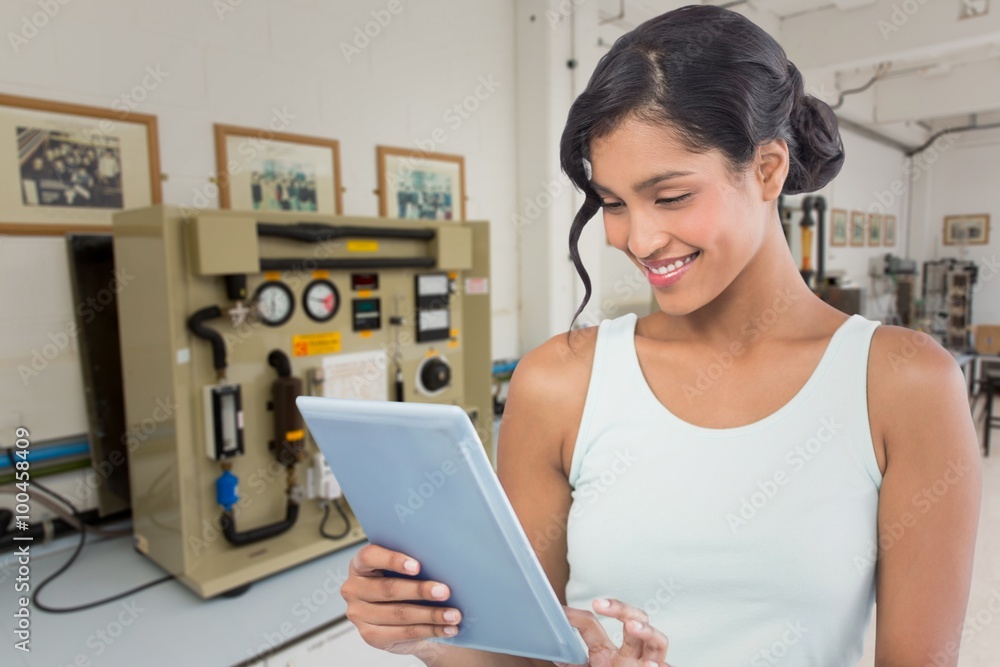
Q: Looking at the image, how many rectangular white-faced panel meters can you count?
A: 2